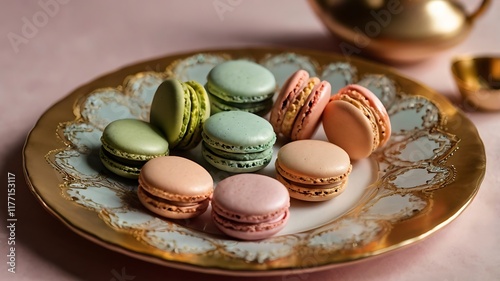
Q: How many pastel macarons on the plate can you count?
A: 9